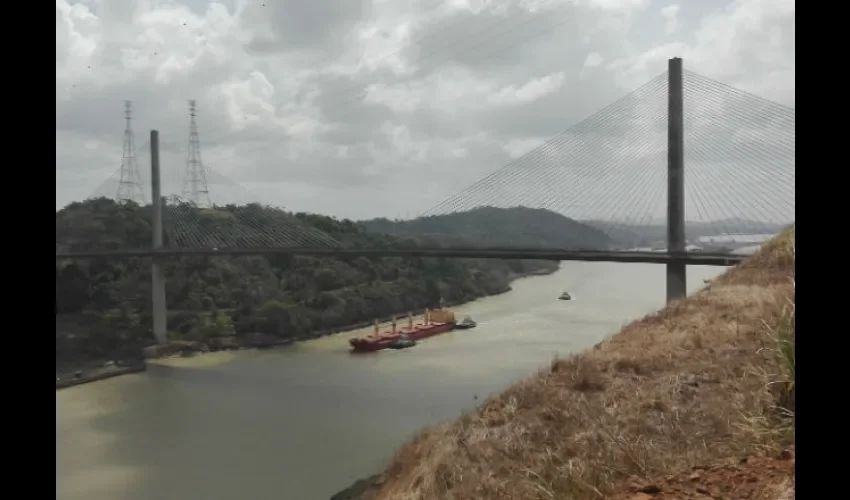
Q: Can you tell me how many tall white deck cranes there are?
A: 4